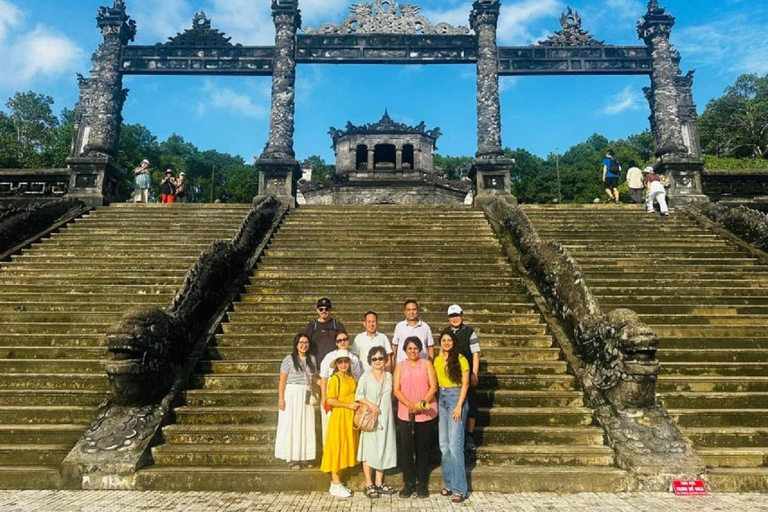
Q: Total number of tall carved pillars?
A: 4